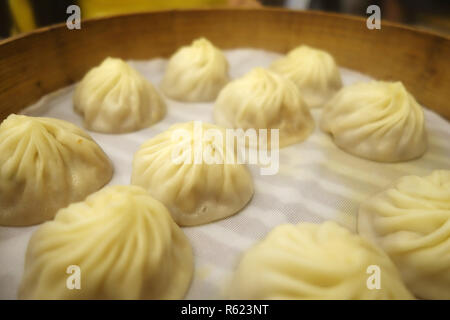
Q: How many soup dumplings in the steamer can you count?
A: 10